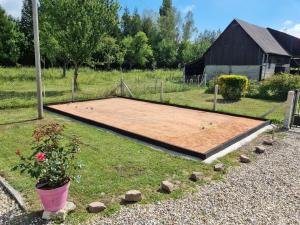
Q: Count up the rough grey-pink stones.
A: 8